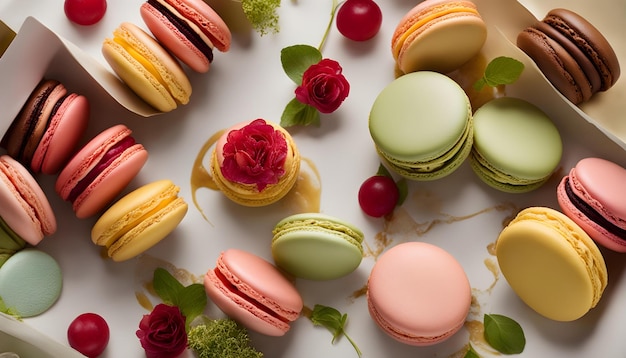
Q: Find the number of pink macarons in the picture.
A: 7